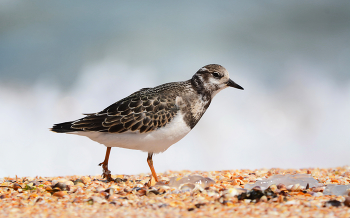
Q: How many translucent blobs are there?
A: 3